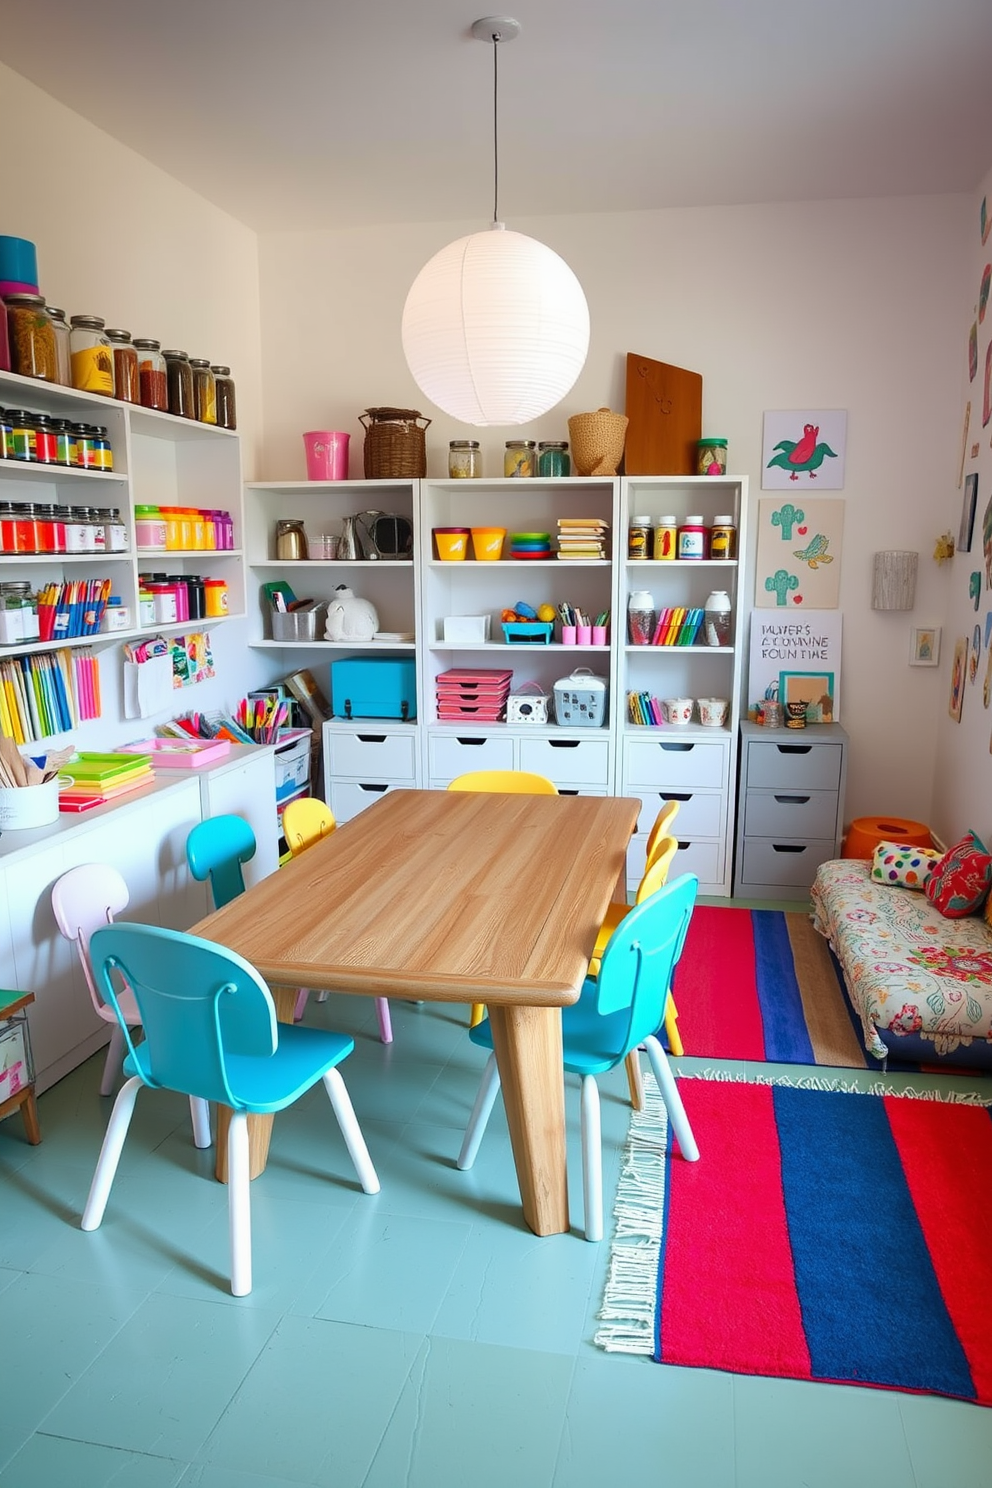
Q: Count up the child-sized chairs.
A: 8